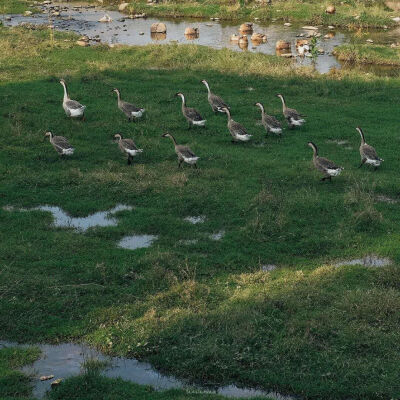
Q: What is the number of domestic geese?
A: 12